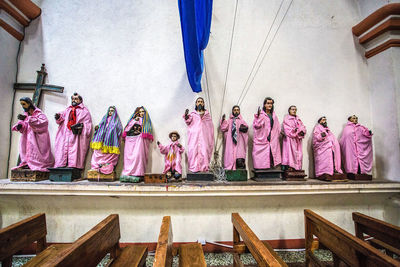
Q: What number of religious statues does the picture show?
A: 11